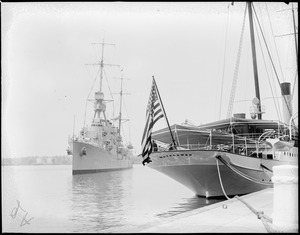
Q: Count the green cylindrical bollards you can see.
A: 0